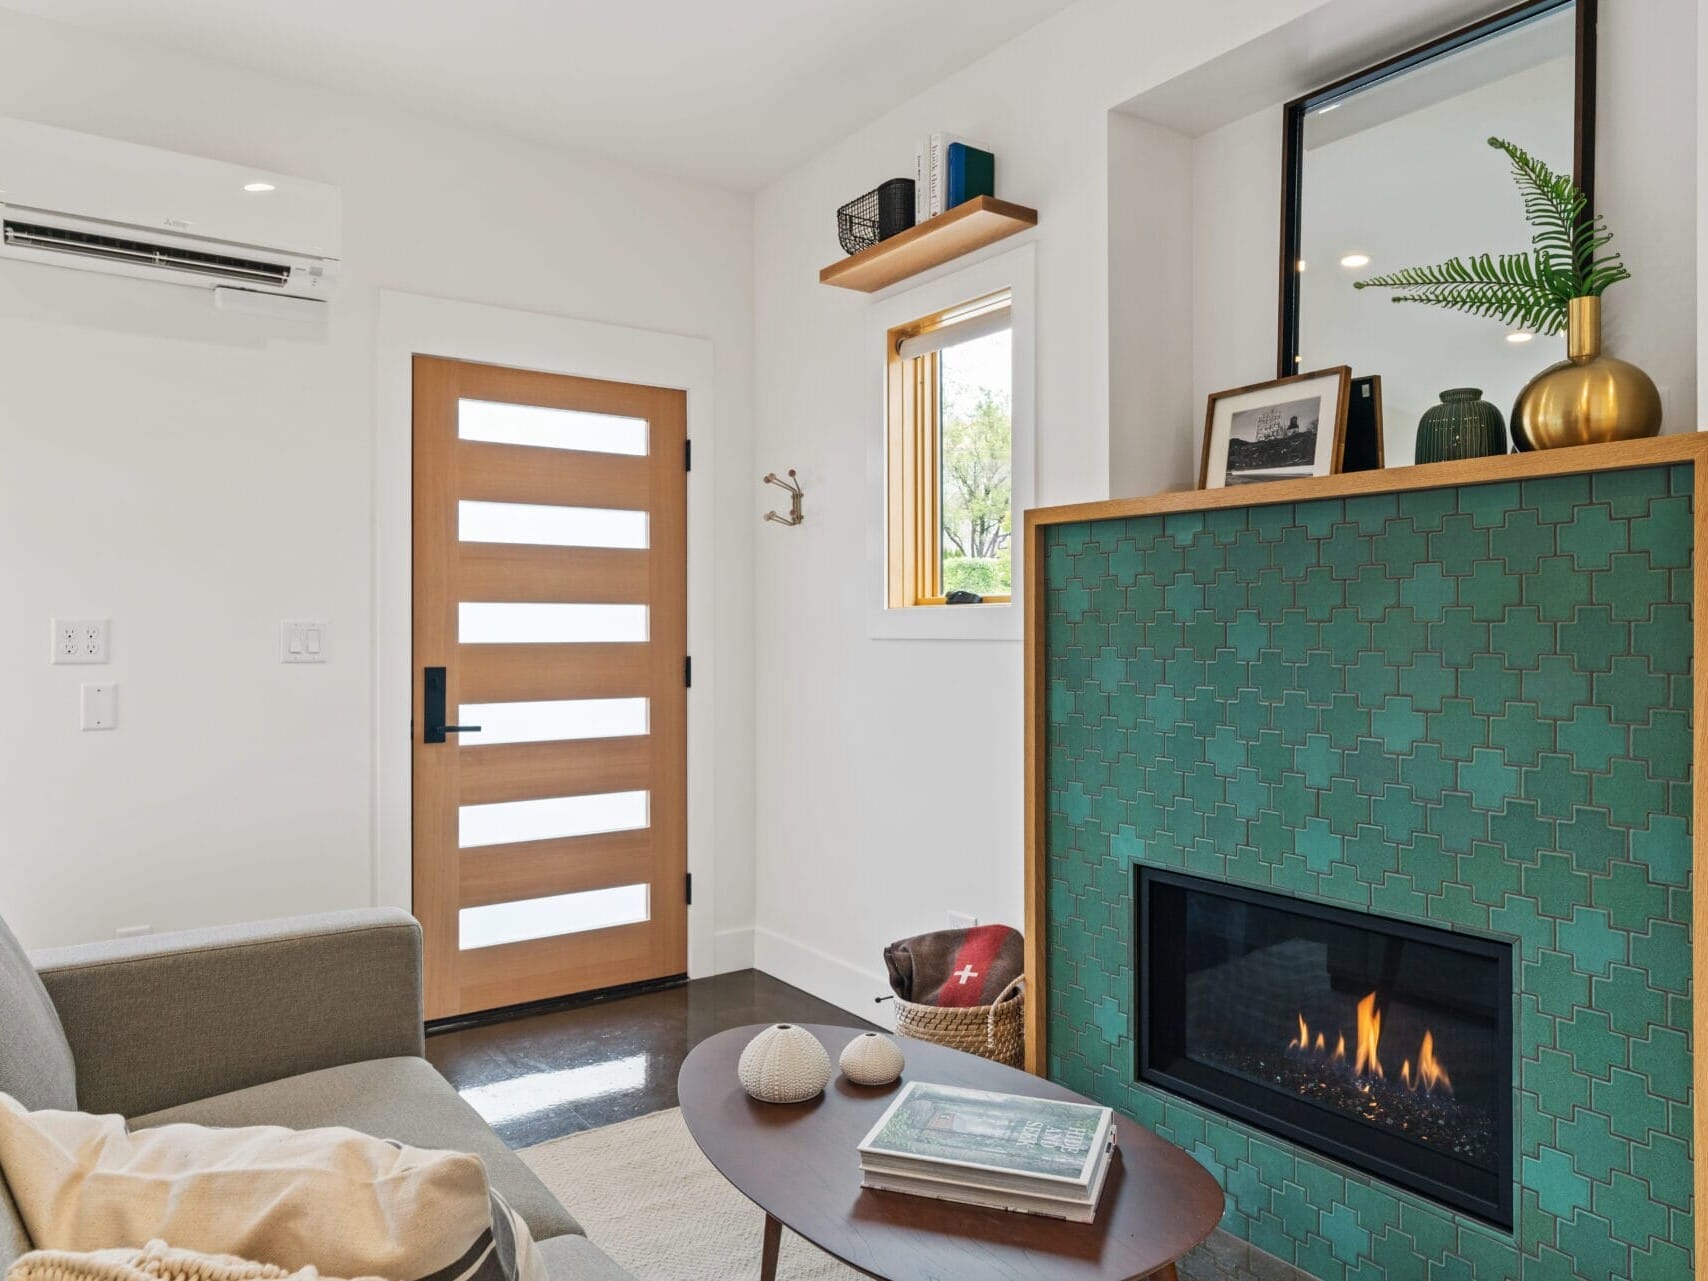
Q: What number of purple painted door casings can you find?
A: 0